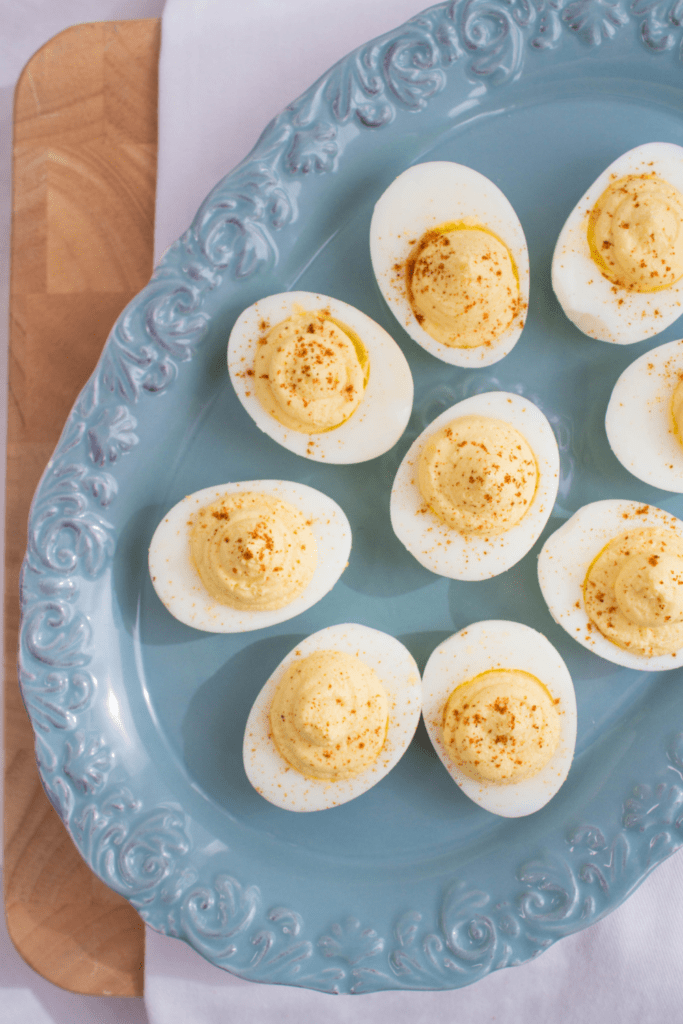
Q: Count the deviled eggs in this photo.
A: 9